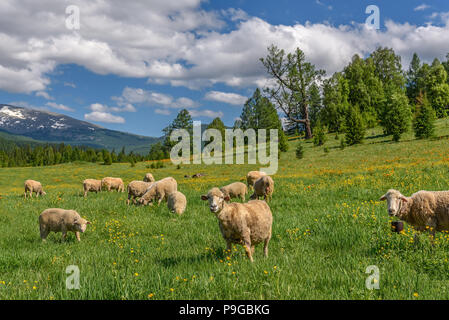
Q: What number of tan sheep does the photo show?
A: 13